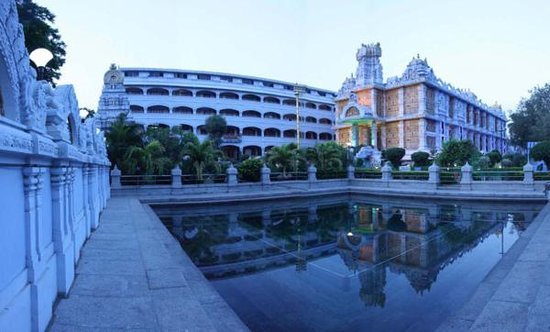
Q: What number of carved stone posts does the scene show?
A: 10